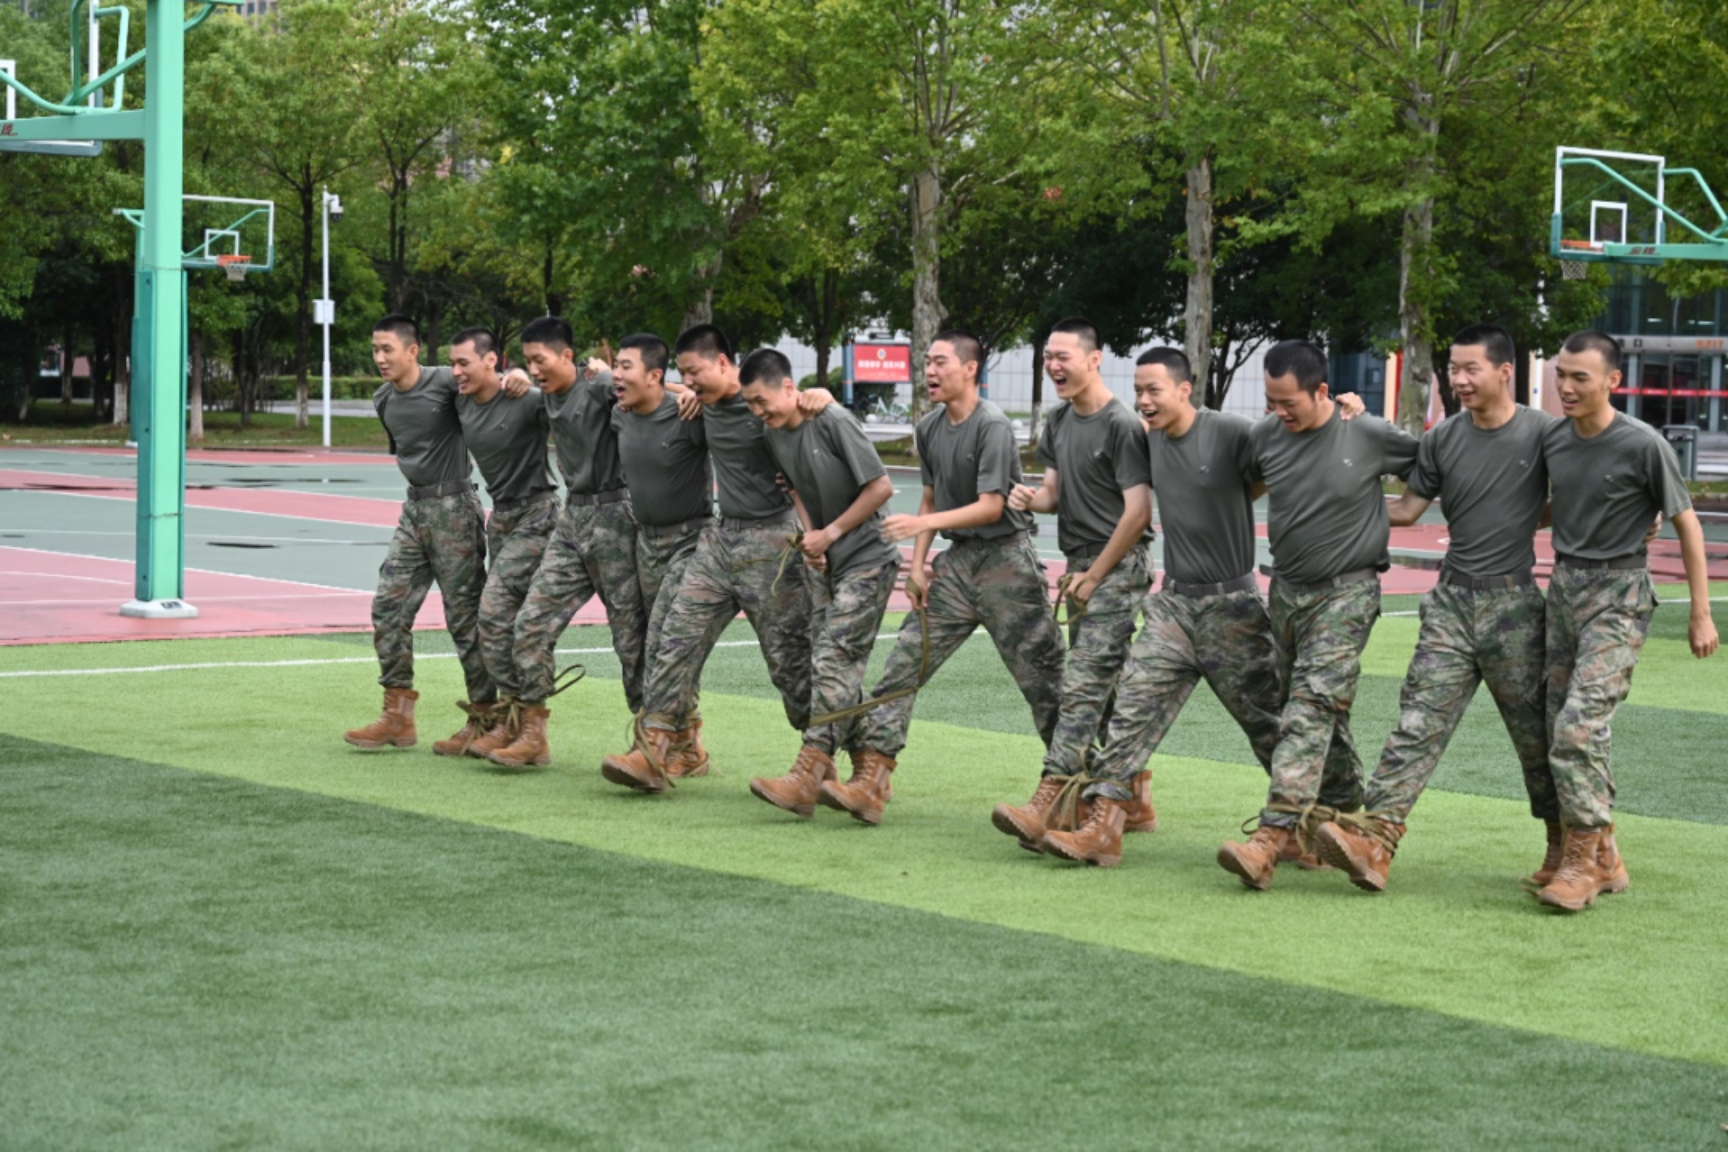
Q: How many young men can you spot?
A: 12